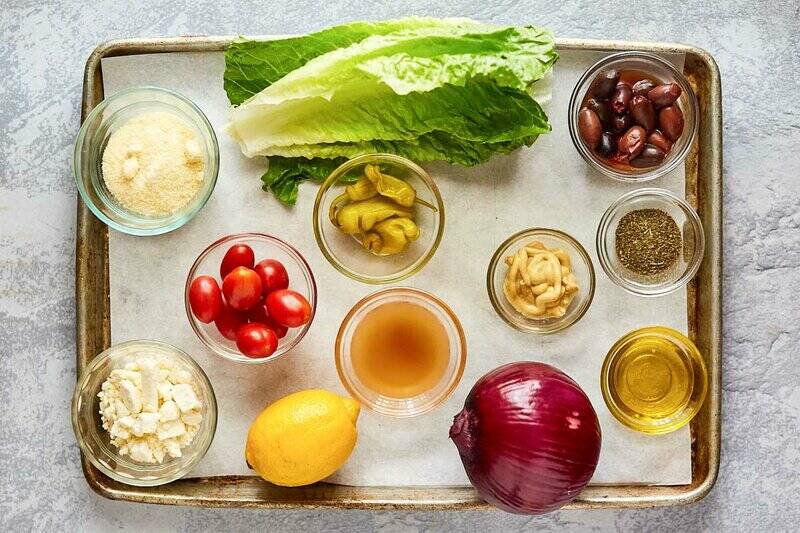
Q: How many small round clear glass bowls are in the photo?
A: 9